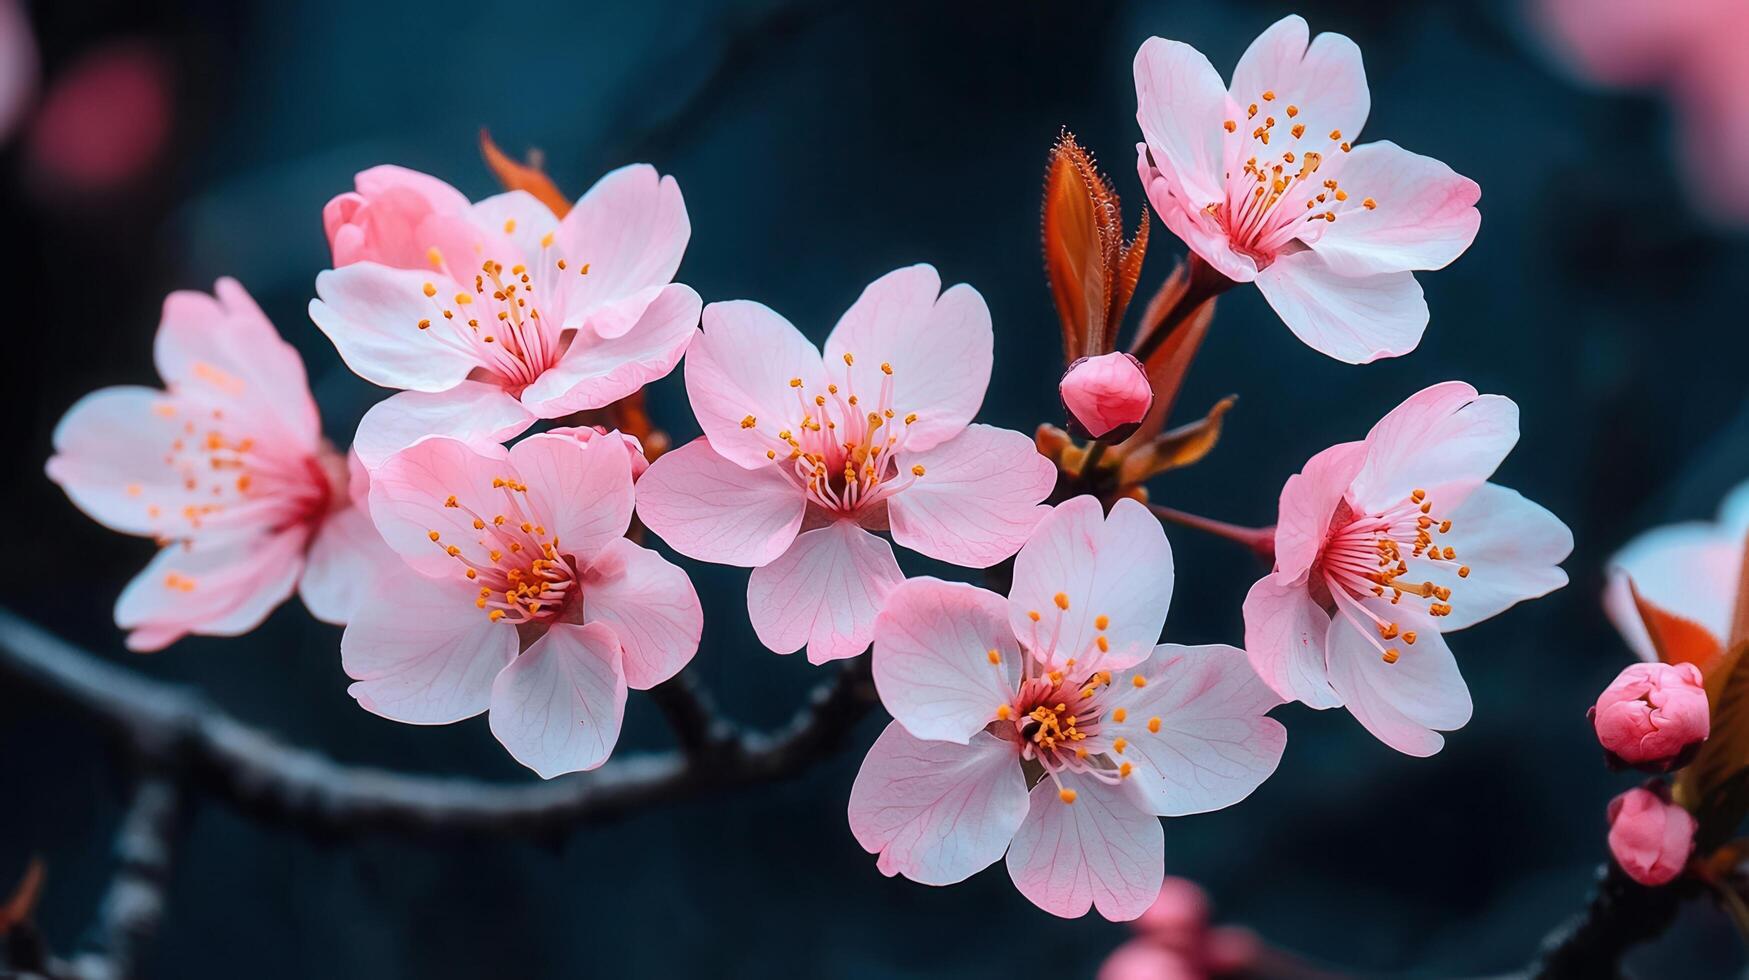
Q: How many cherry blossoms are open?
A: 7